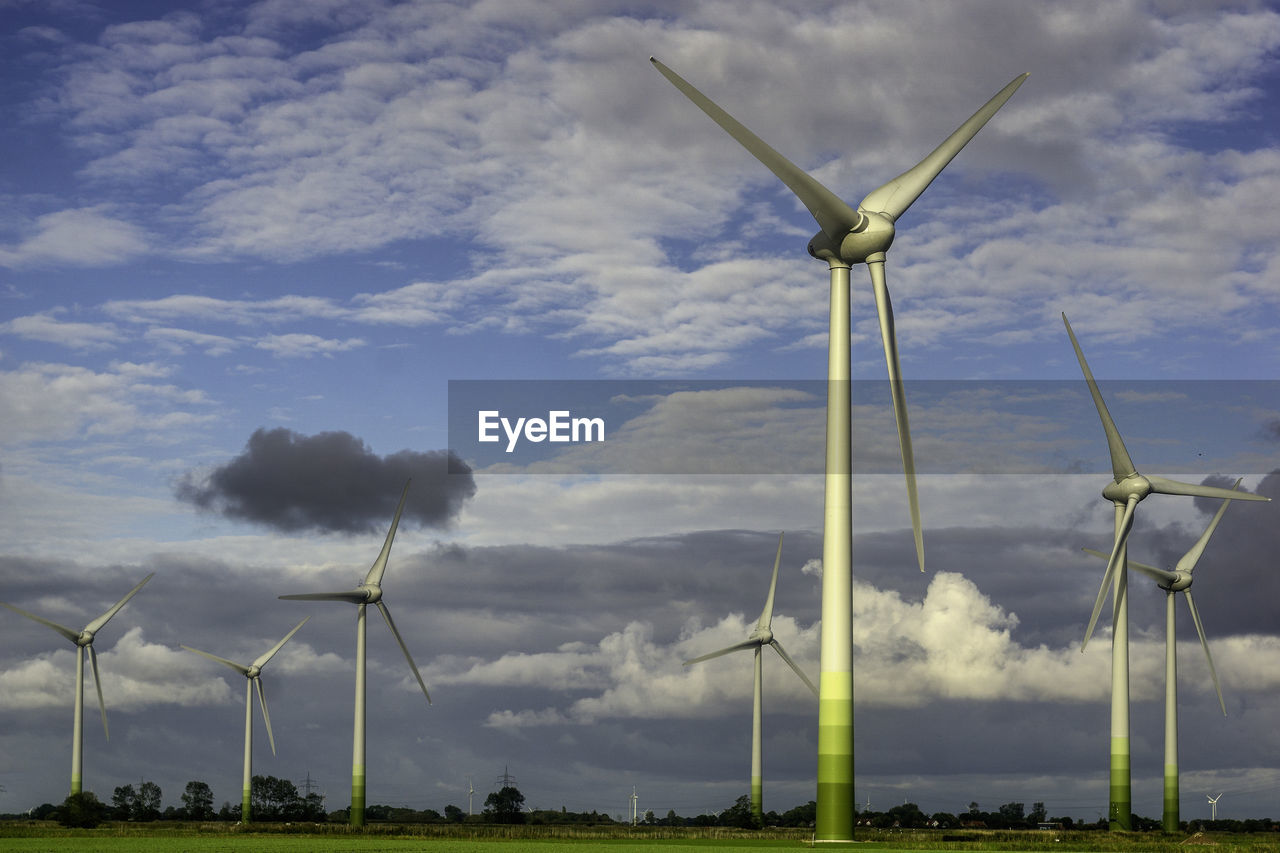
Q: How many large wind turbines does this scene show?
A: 7